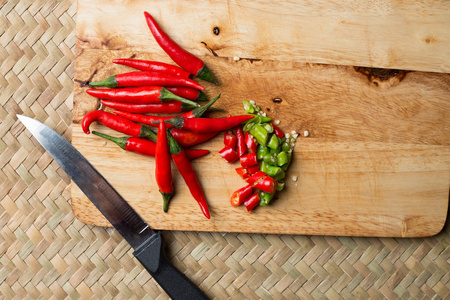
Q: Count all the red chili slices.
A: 12